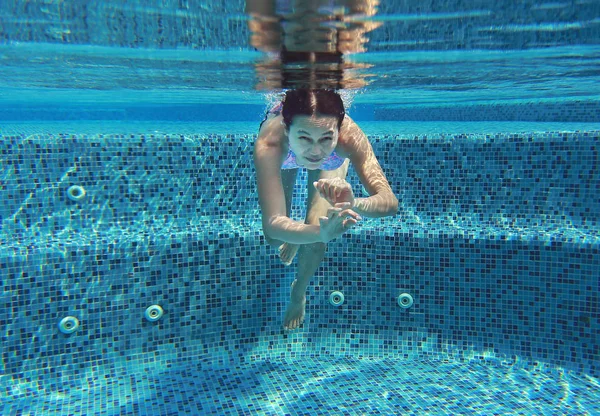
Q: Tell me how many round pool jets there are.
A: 5